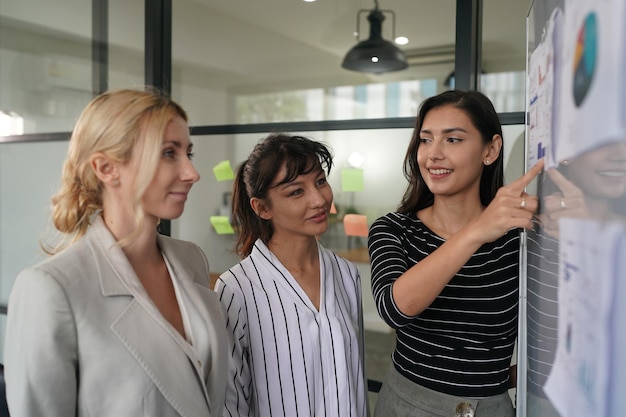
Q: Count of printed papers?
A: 3